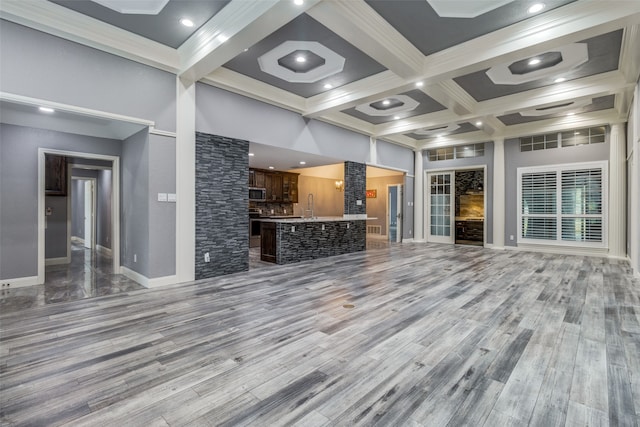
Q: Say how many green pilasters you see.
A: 0